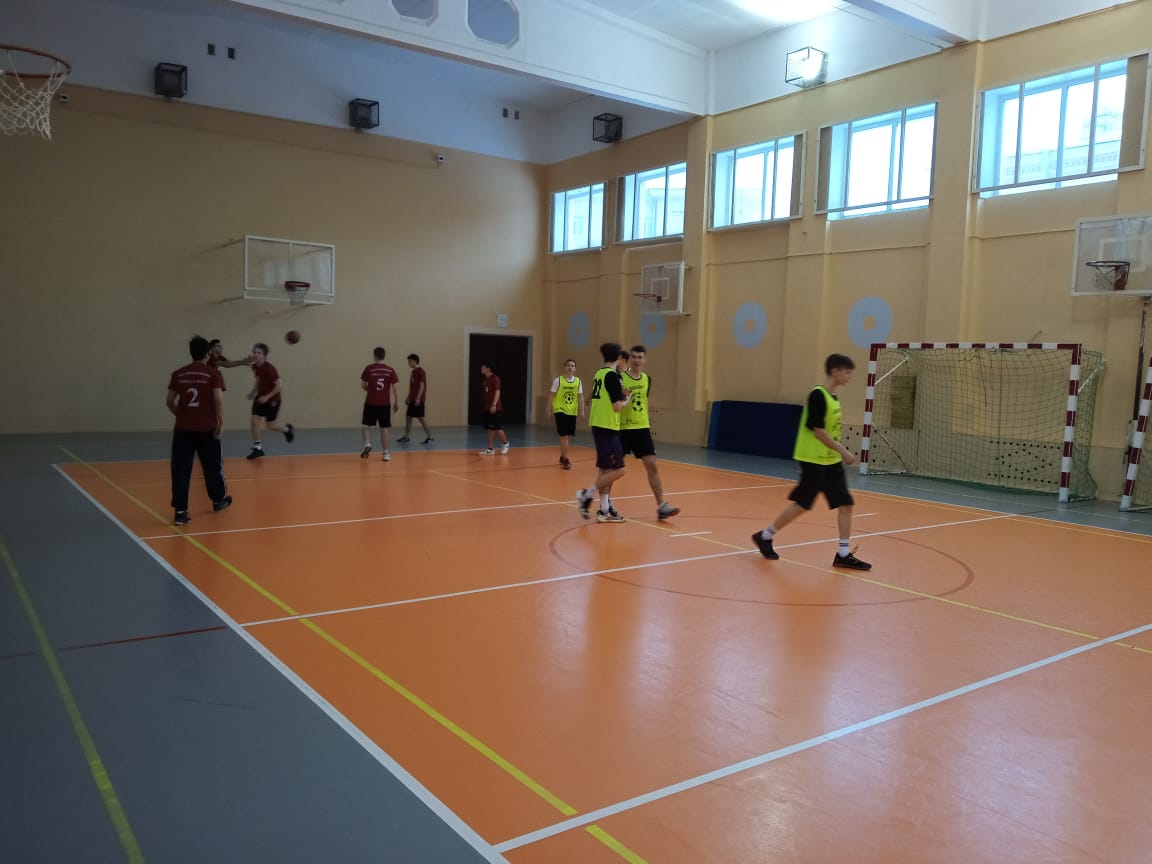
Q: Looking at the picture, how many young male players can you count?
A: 11